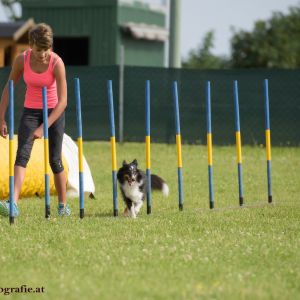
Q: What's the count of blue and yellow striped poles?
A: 9